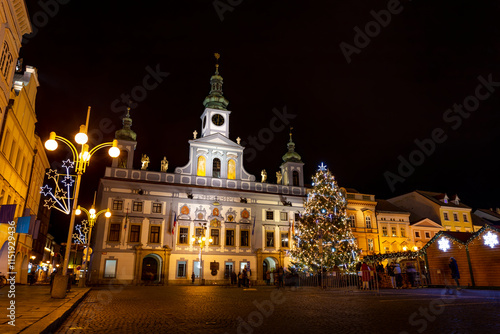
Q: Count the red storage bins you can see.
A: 0